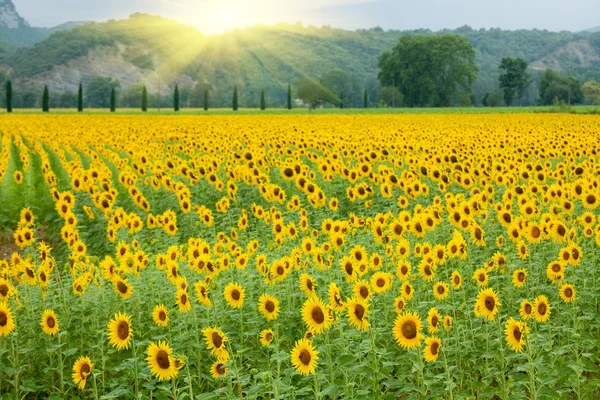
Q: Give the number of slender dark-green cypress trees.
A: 12